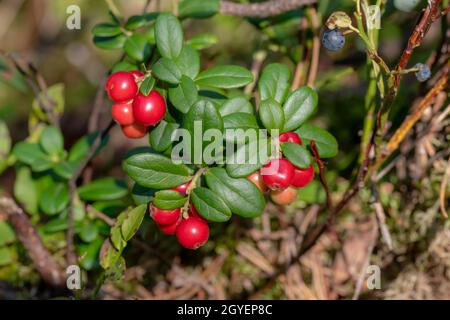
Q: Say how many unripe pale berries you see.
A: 2